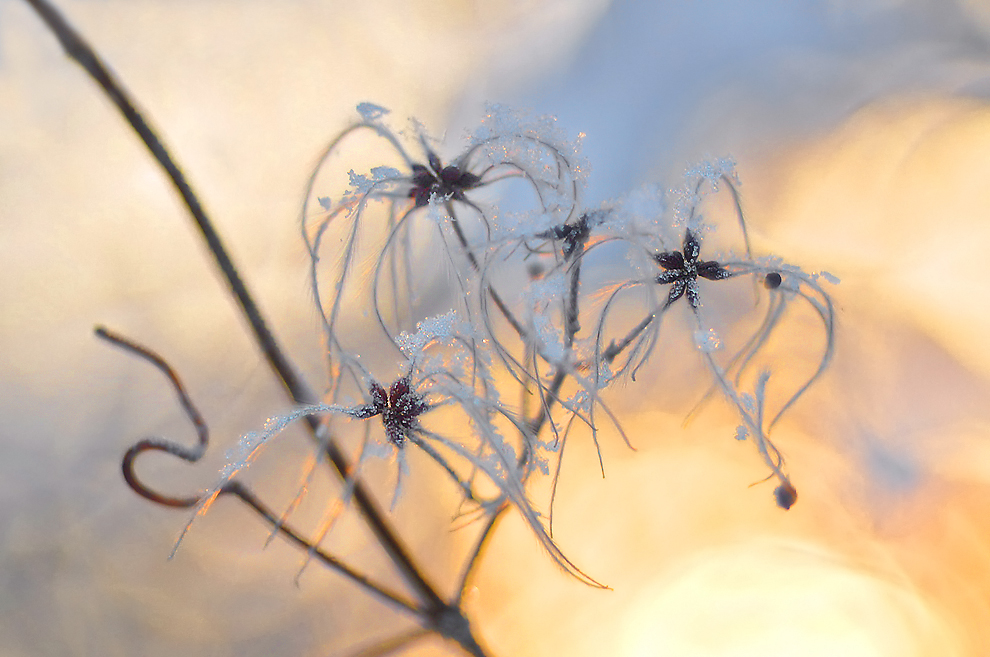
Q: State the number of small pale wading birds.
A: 0